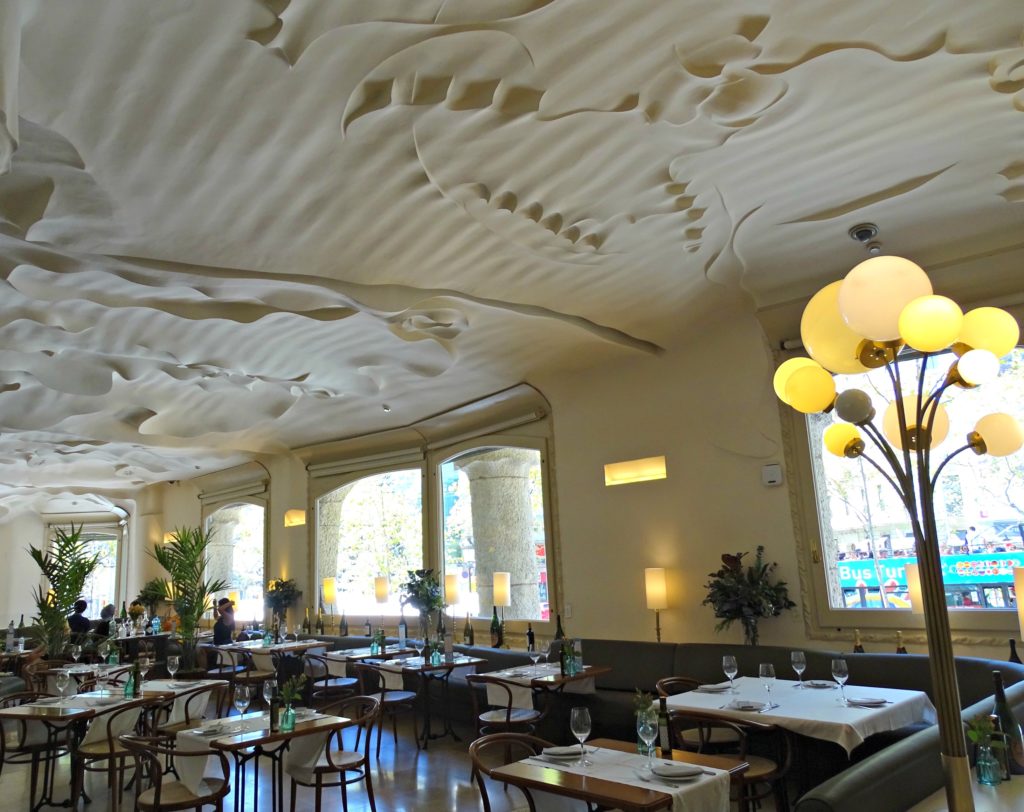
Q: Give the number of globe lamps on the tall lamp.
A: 11